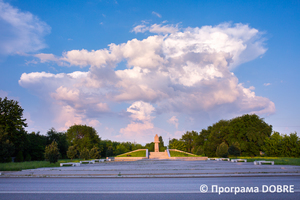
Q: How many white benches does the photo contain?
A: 8